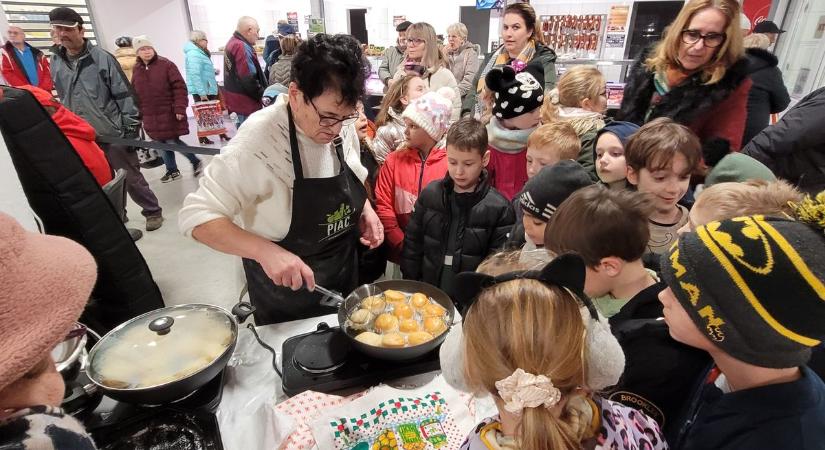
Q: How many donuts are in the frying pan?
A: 12